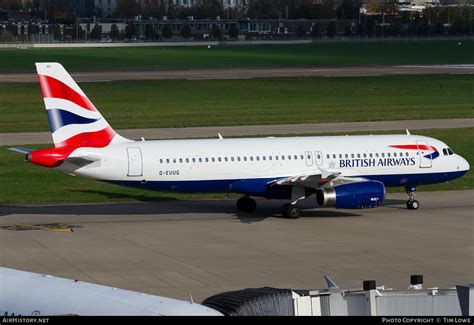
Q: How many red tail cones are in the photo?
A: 1